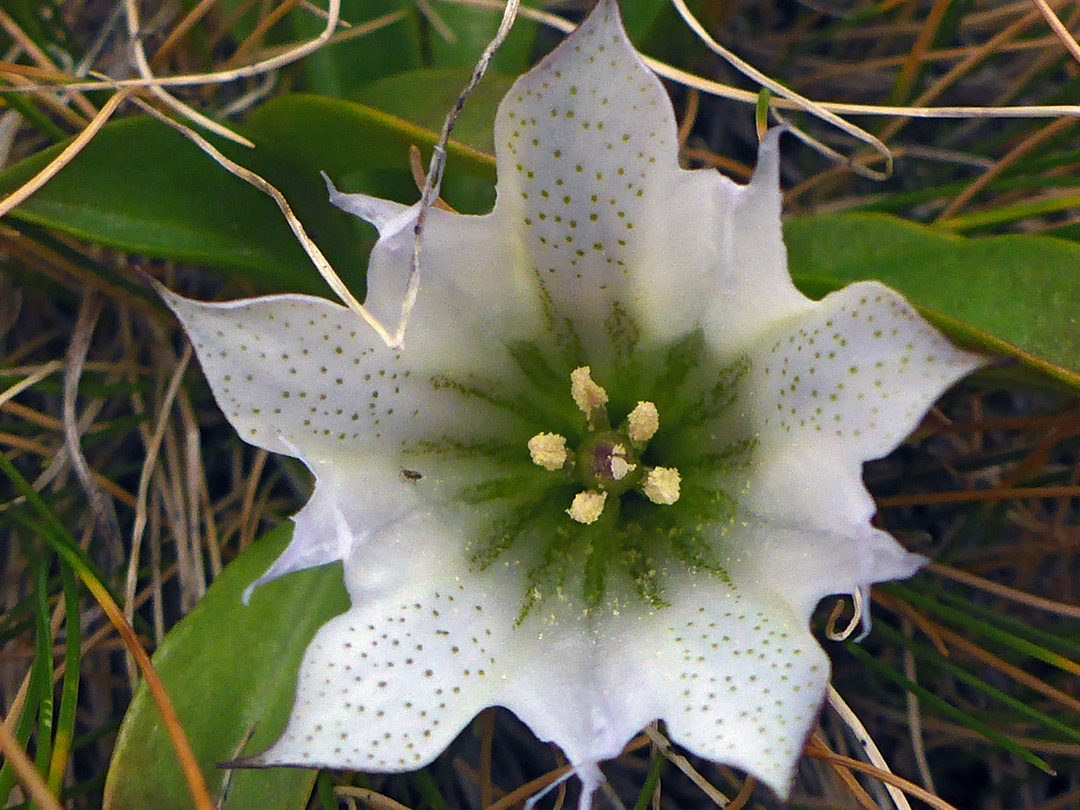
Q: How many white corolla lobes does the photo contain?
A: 5